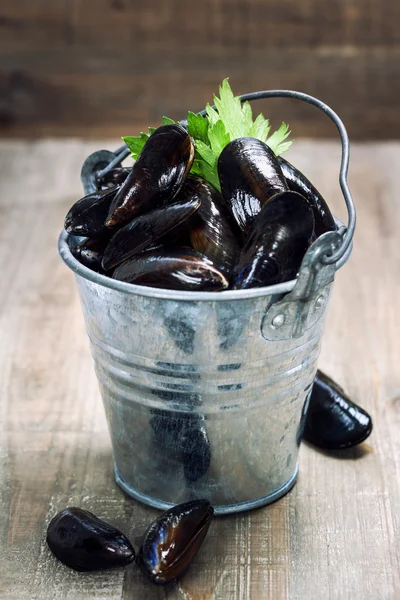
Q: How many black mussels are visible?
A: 13